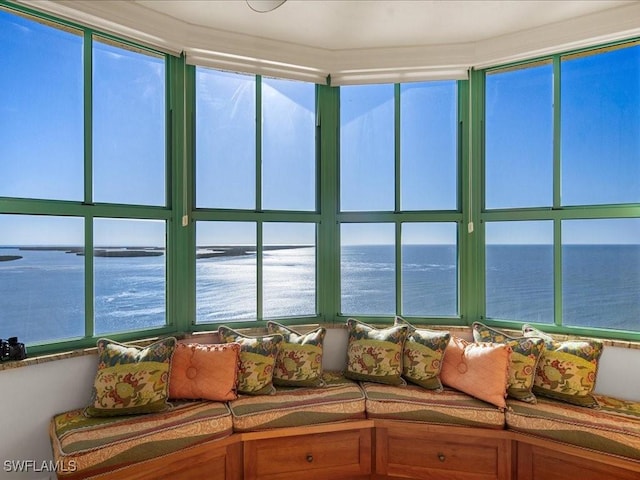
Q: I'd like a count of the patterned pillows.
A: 7